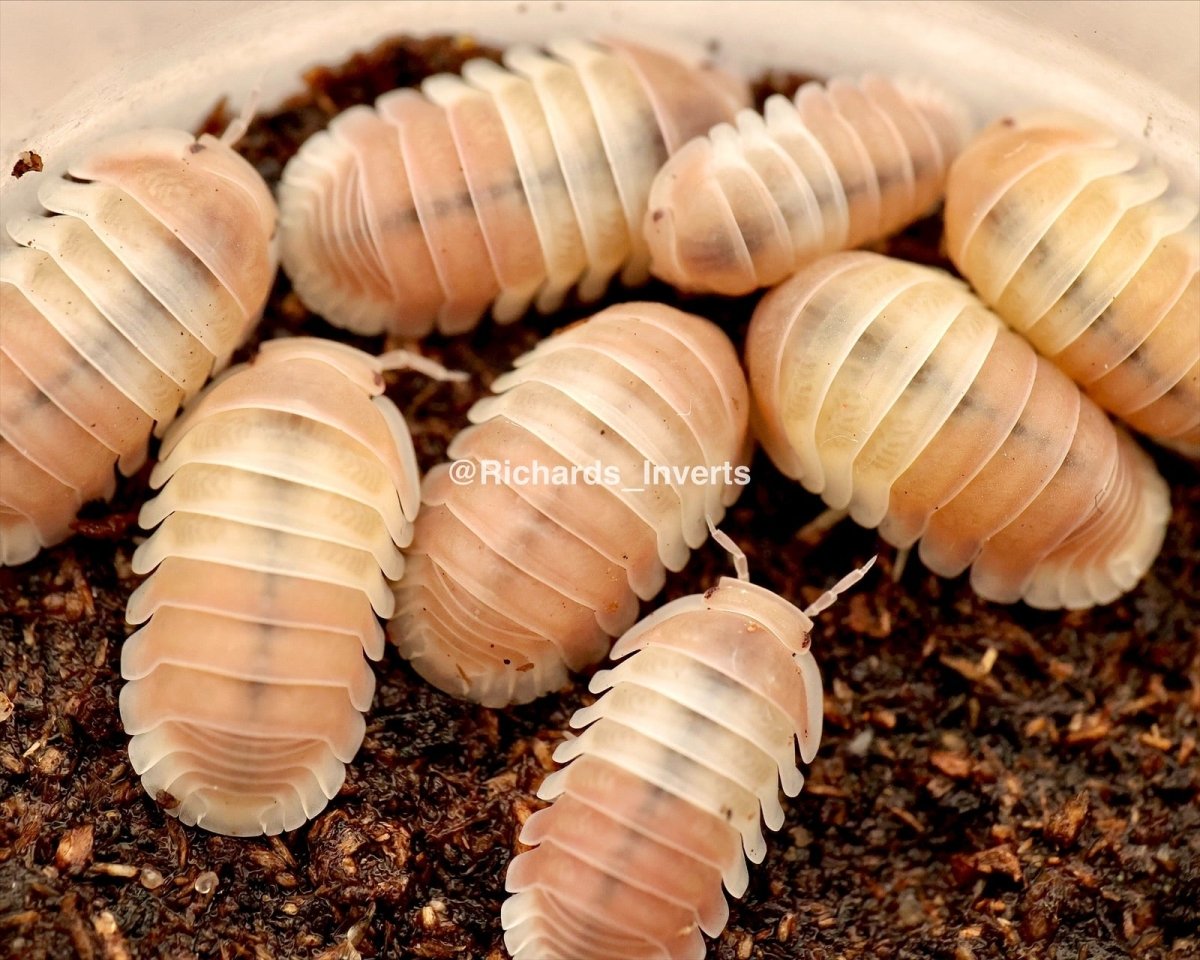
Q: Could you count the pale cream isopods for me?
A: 8